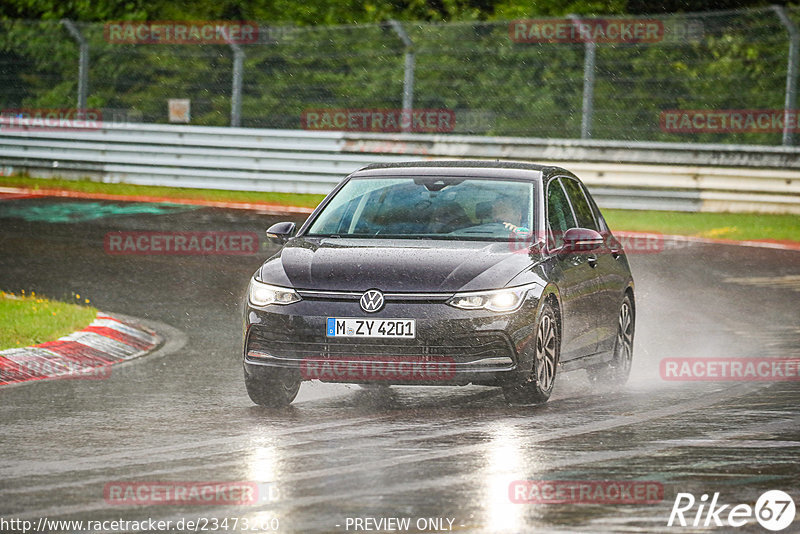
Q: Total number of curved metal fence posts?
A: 5